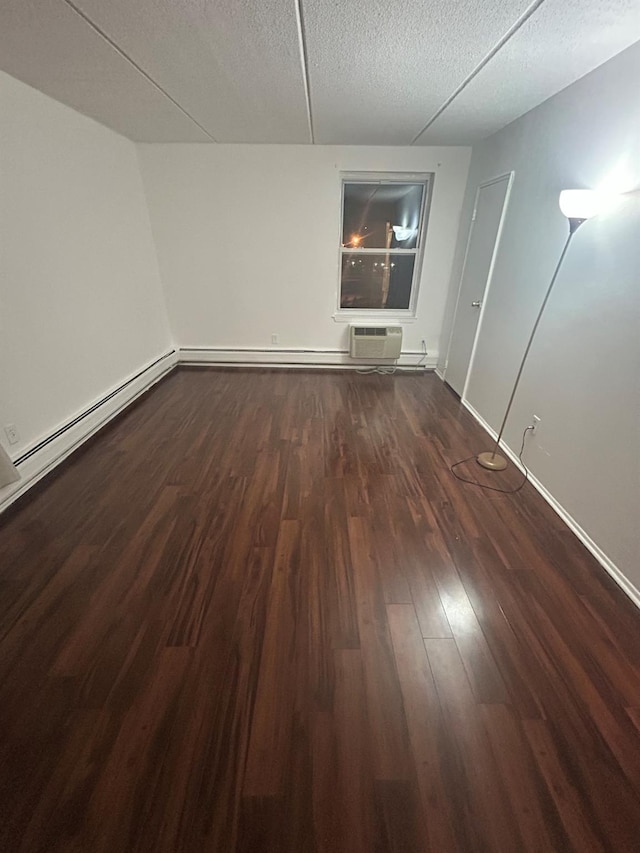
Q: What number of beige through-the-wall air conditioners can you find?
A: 1